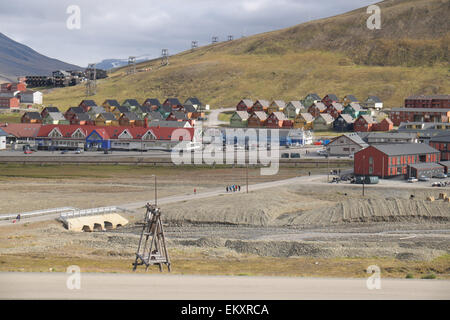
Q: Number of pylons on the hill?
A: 6